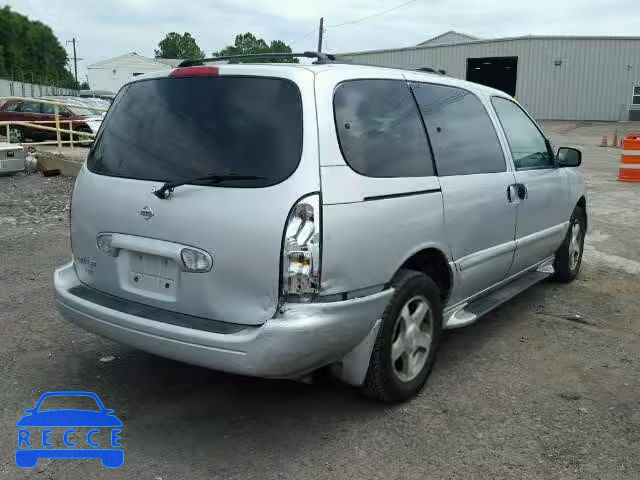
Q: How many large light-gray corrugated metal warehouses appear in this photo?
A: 1